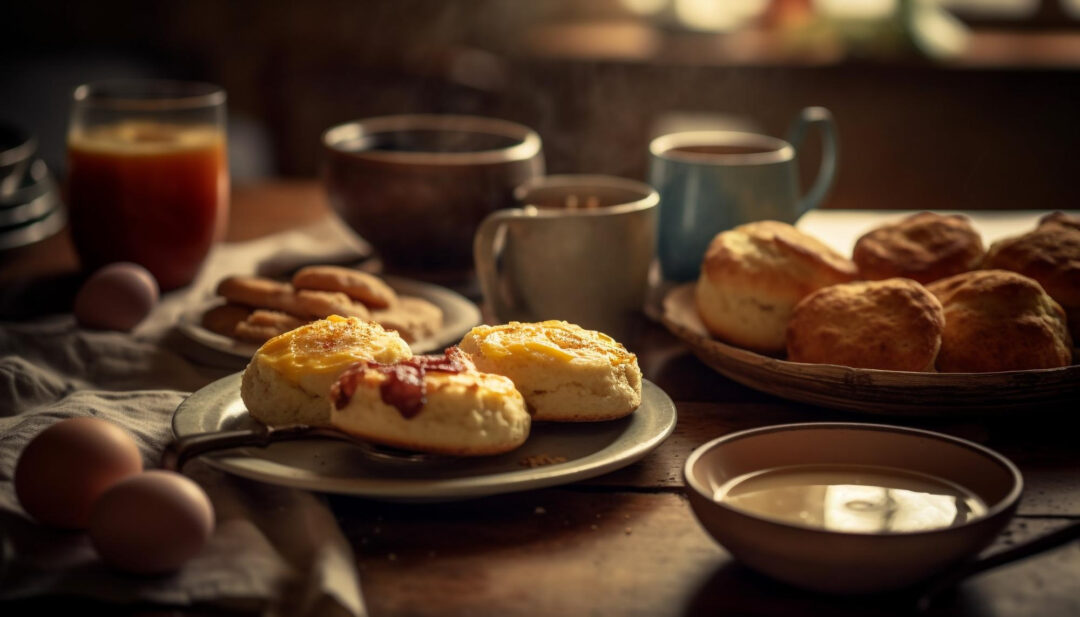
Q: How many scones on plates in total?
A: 8